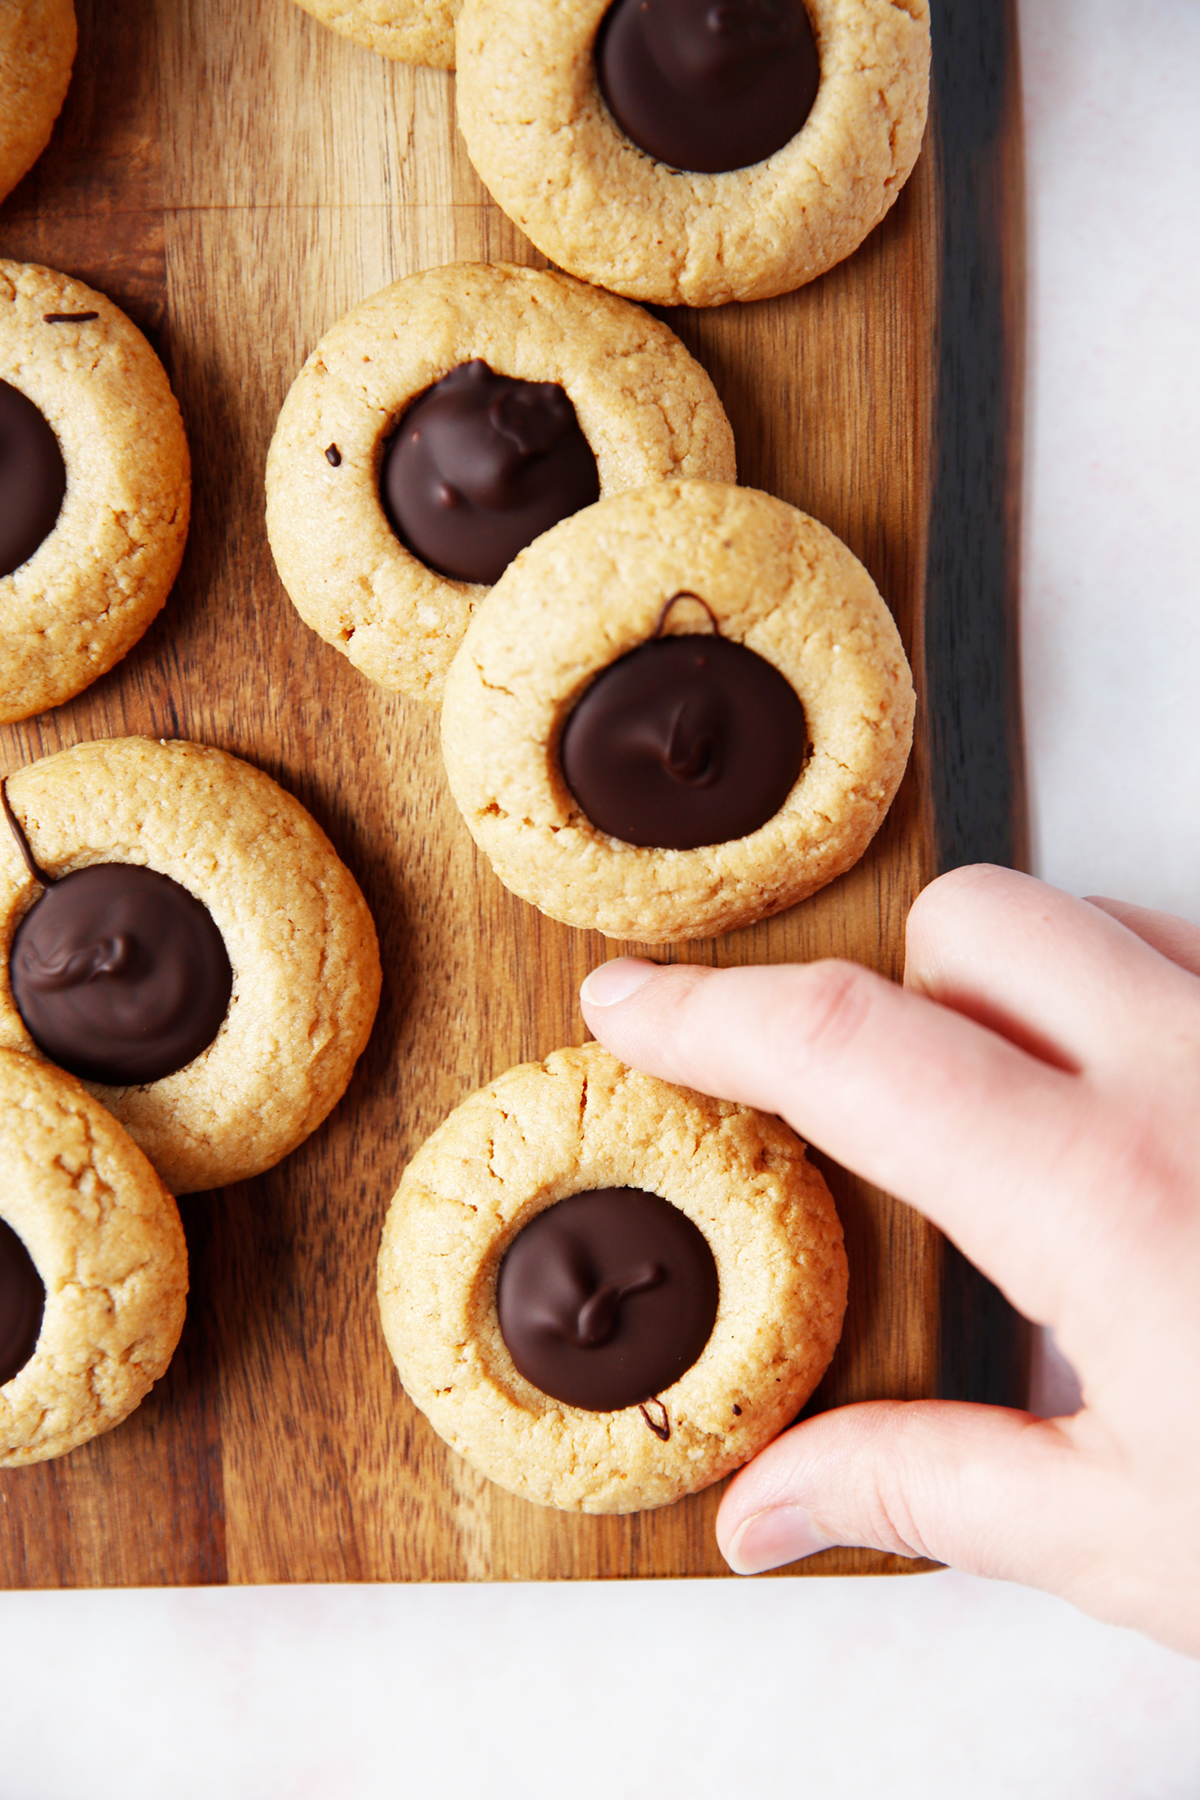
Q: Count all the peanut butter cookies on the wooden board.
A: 9